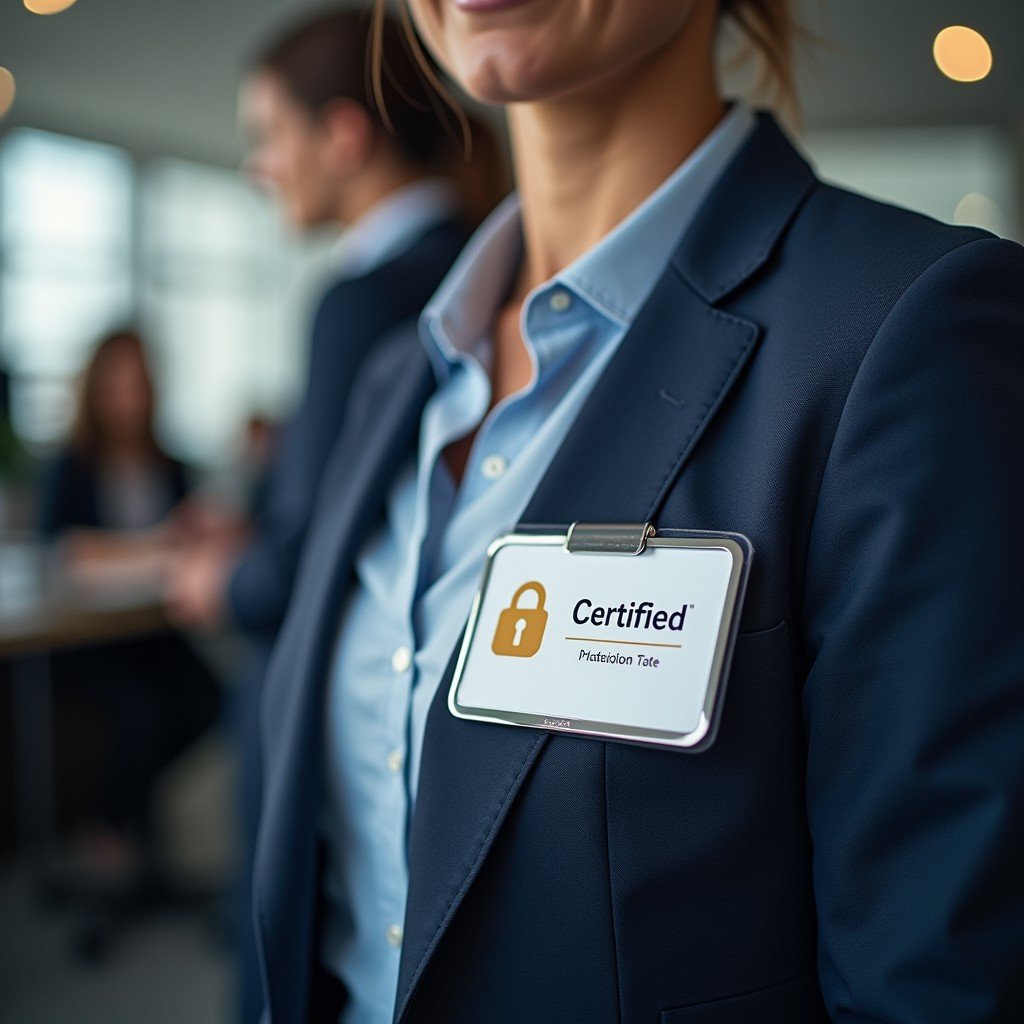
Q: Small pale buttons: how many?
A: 5